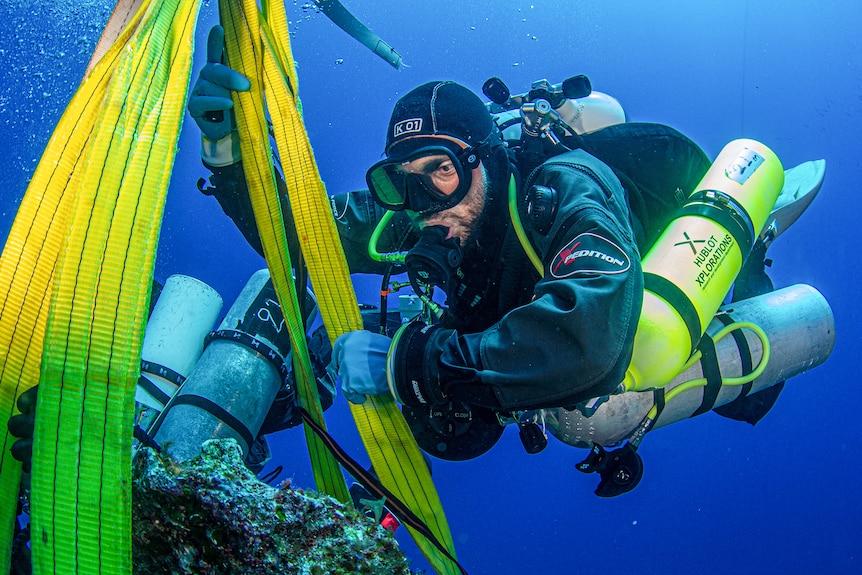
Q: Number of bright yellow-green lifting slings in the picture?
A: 4